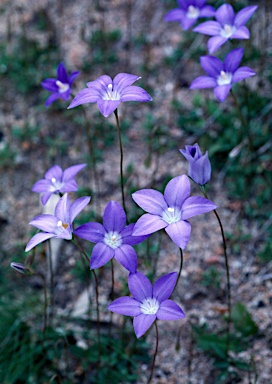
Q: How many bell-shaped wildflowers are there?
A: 11